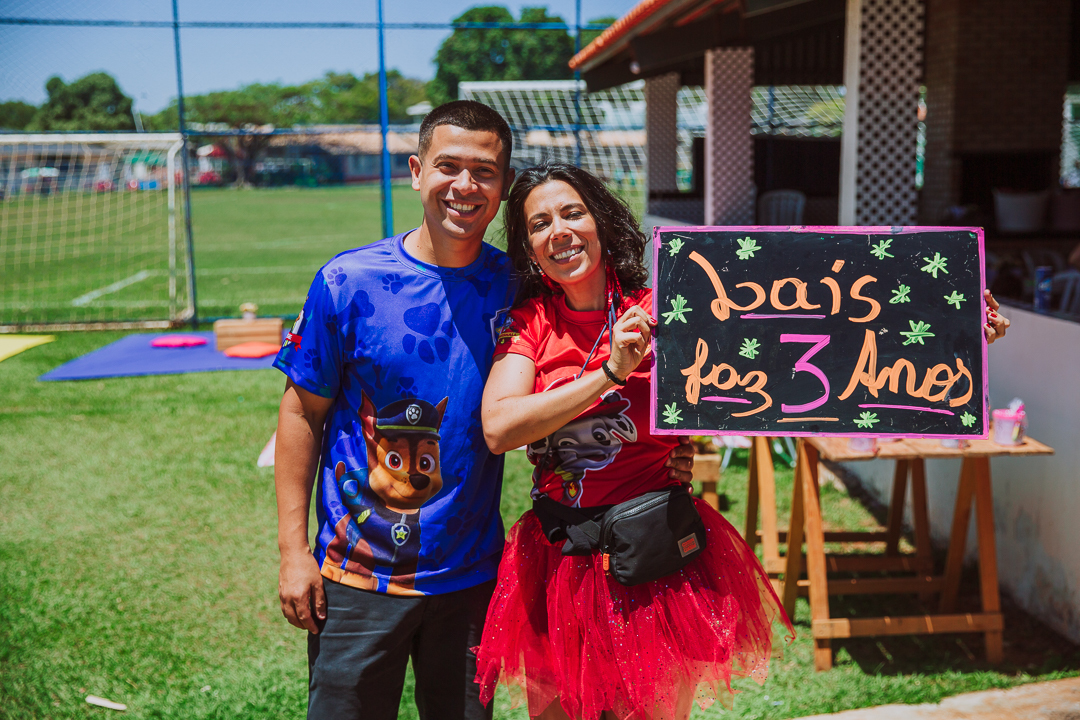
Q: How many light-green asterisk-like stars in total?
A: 12